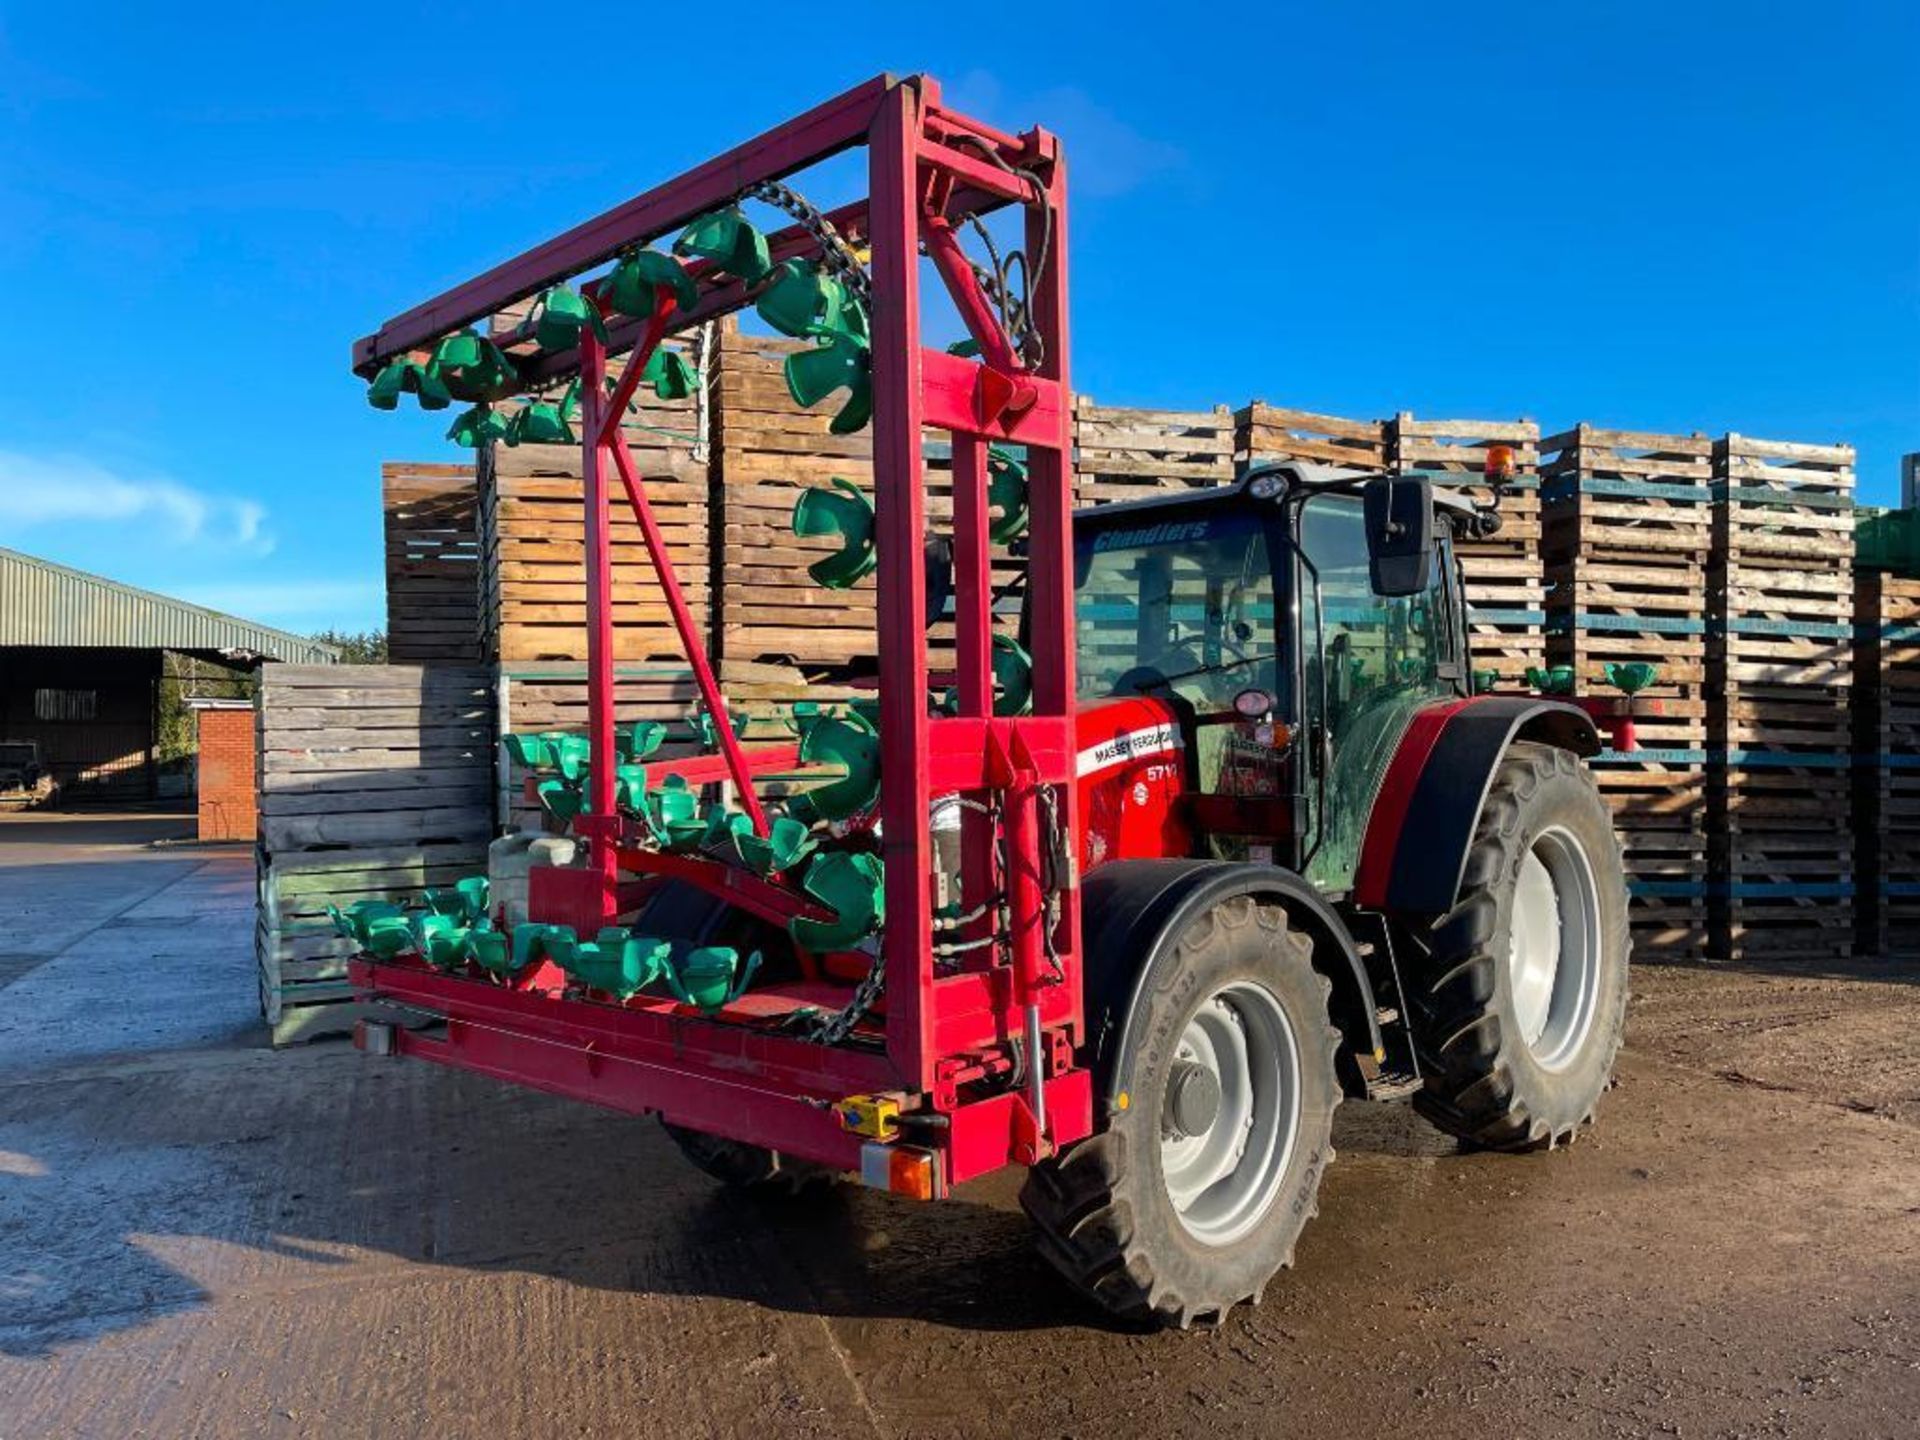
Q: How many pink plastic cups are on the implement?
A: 0